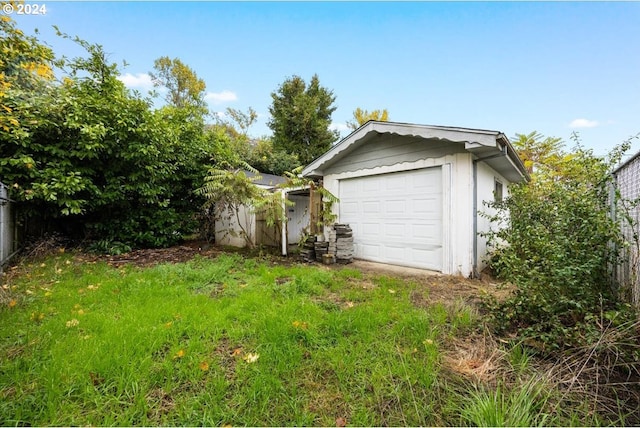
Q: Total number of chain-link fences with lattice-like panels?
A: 1